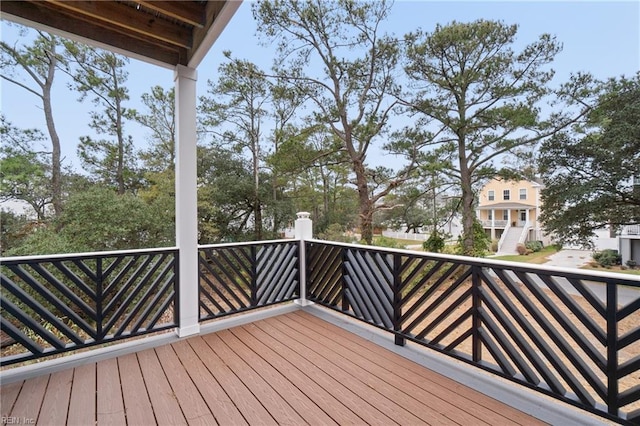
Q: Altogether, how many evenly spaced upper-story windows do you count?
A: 3